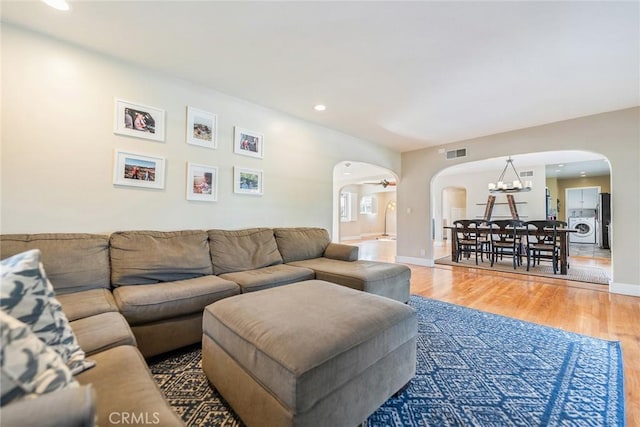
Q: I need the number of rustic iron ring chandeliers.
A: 1